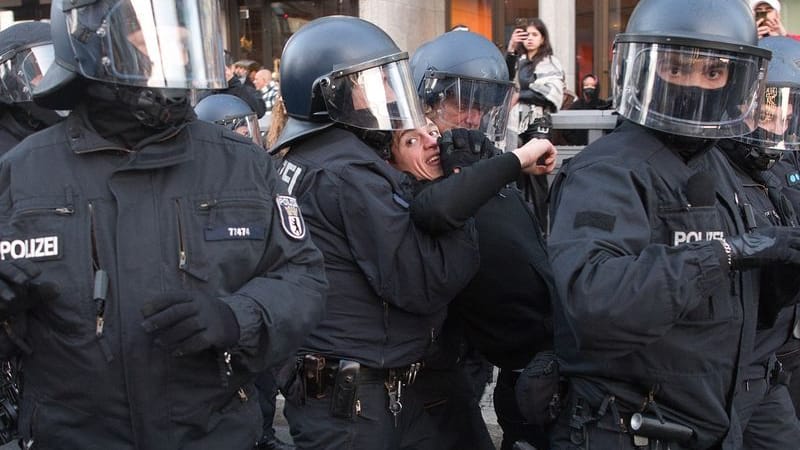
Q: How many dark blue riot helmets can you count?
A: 7